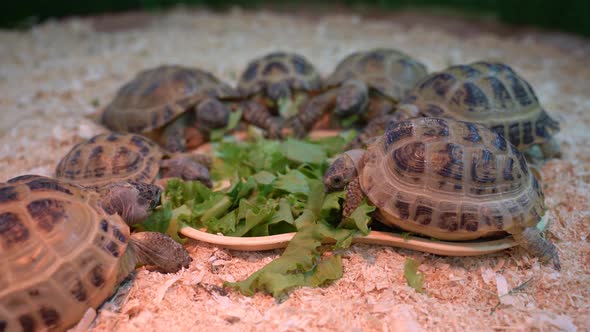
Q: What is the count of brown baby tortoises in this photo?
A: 7